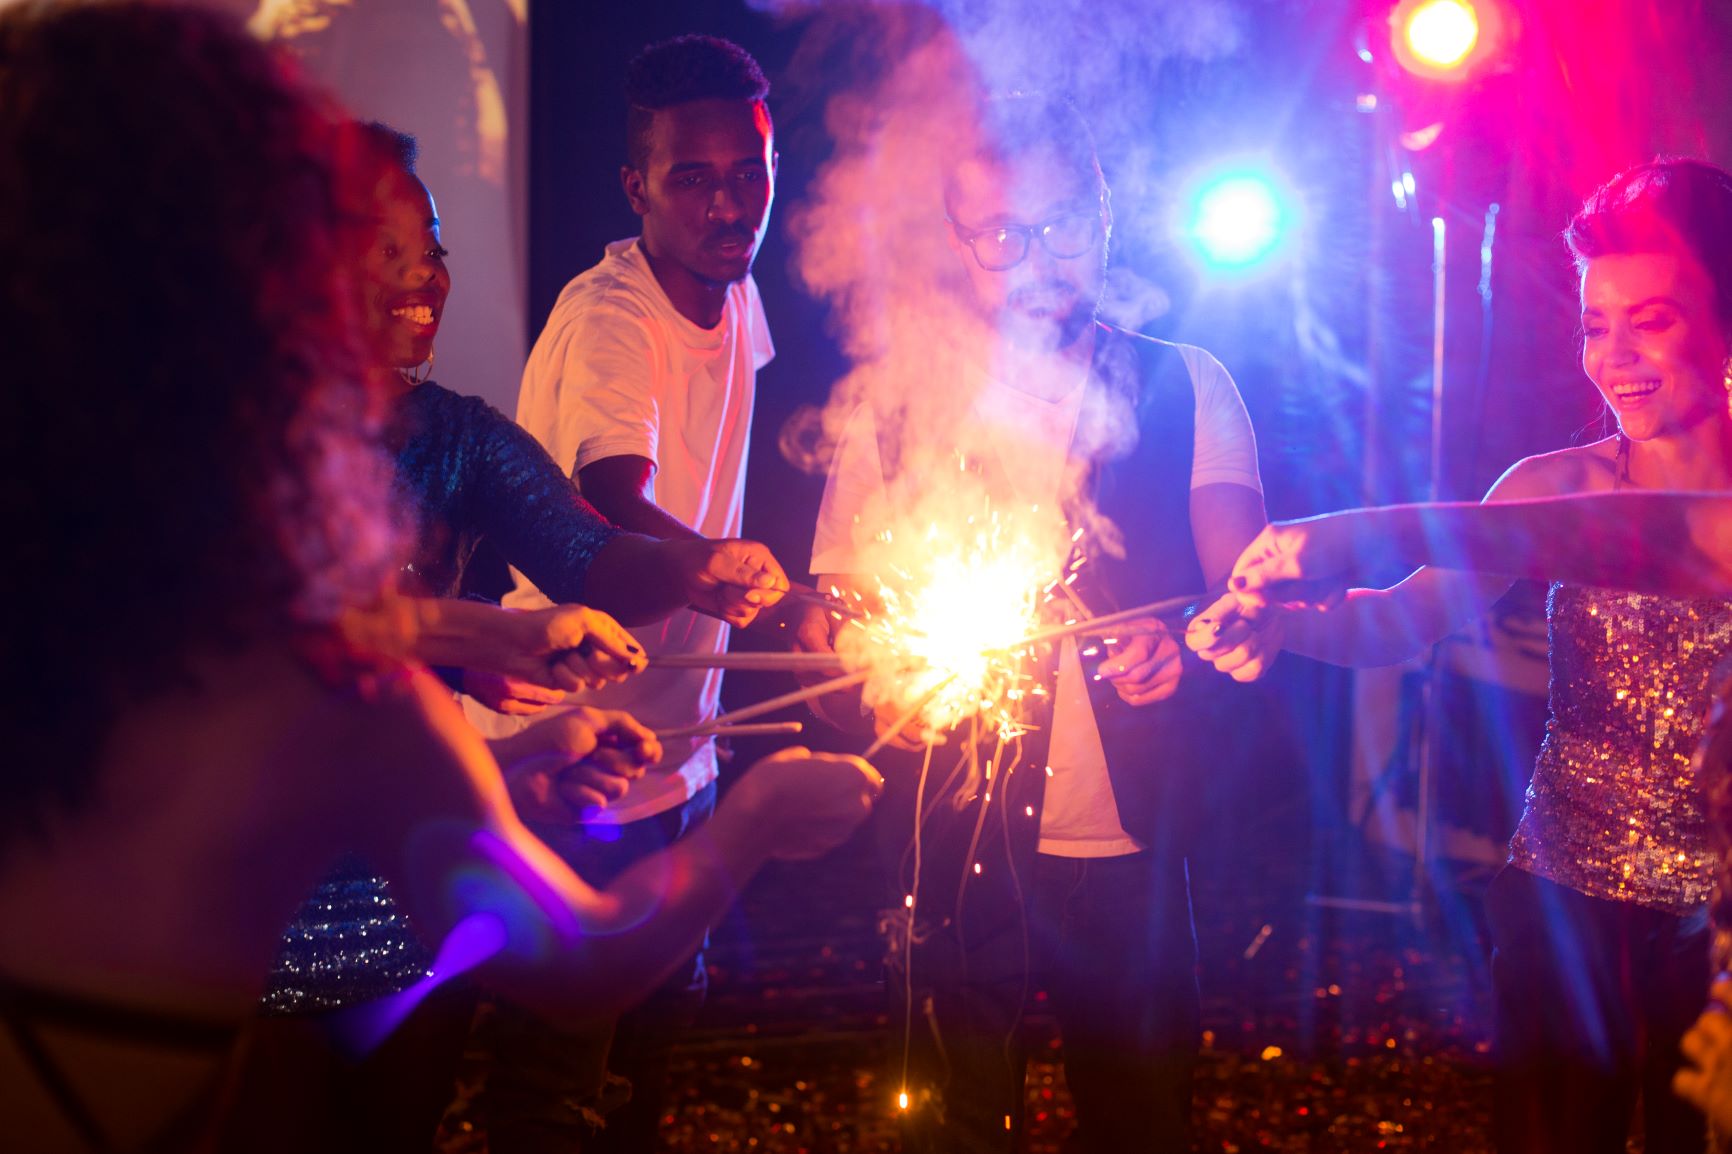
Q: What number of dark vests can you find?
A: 1